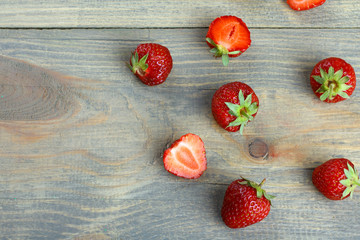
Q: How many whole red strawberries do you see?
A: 5